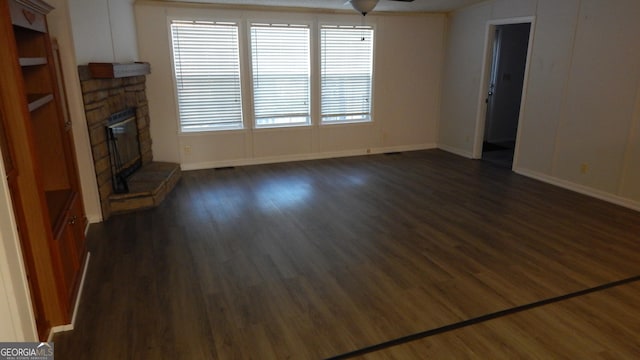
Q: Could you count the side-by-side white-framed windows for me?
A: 3